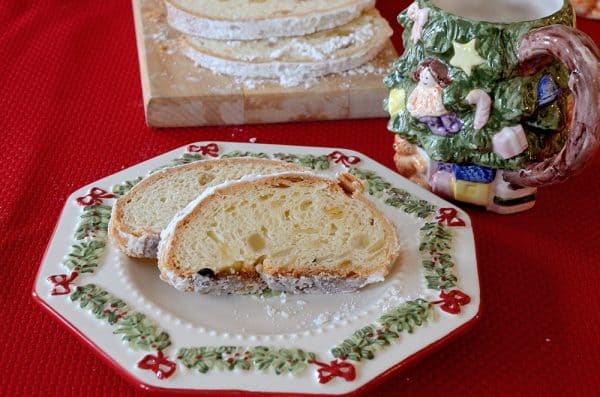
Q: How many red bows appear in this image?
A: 8